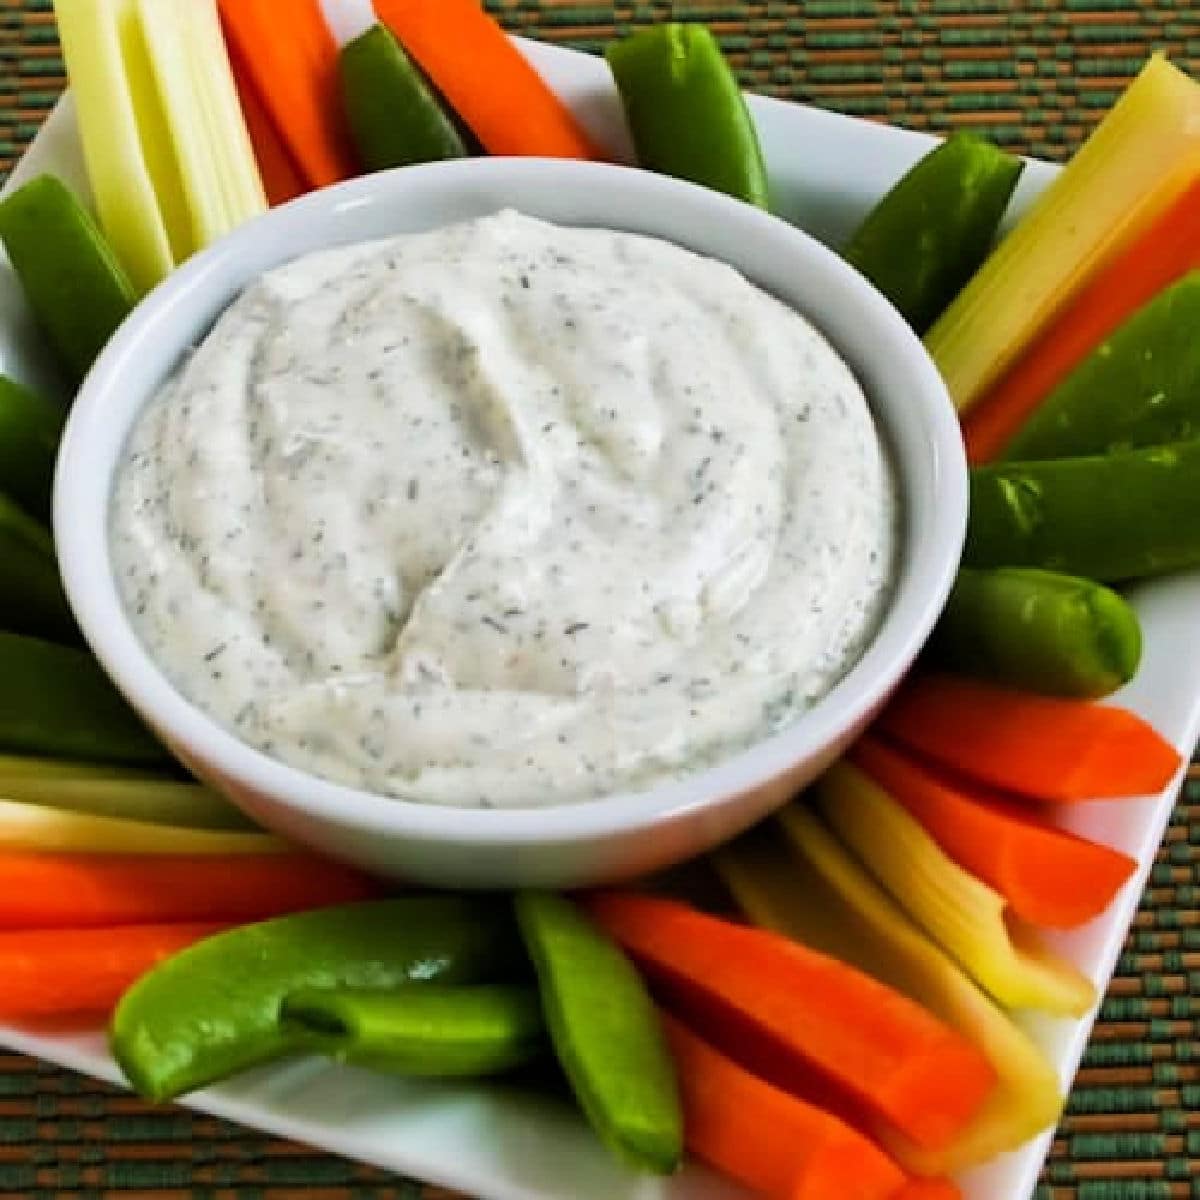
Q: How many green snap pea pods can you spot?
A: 13